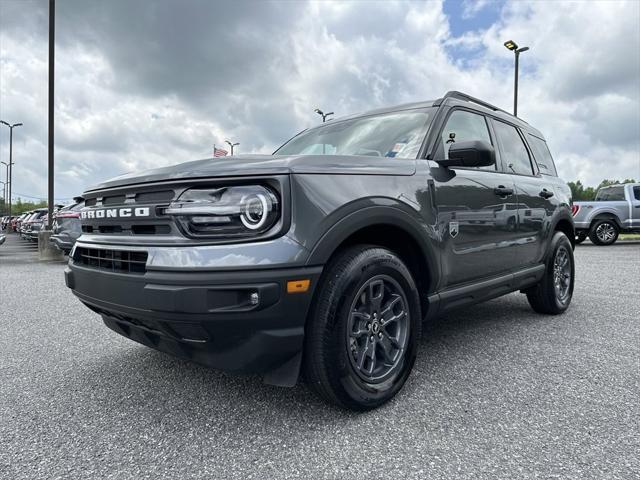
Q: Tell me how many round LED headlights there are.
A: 1